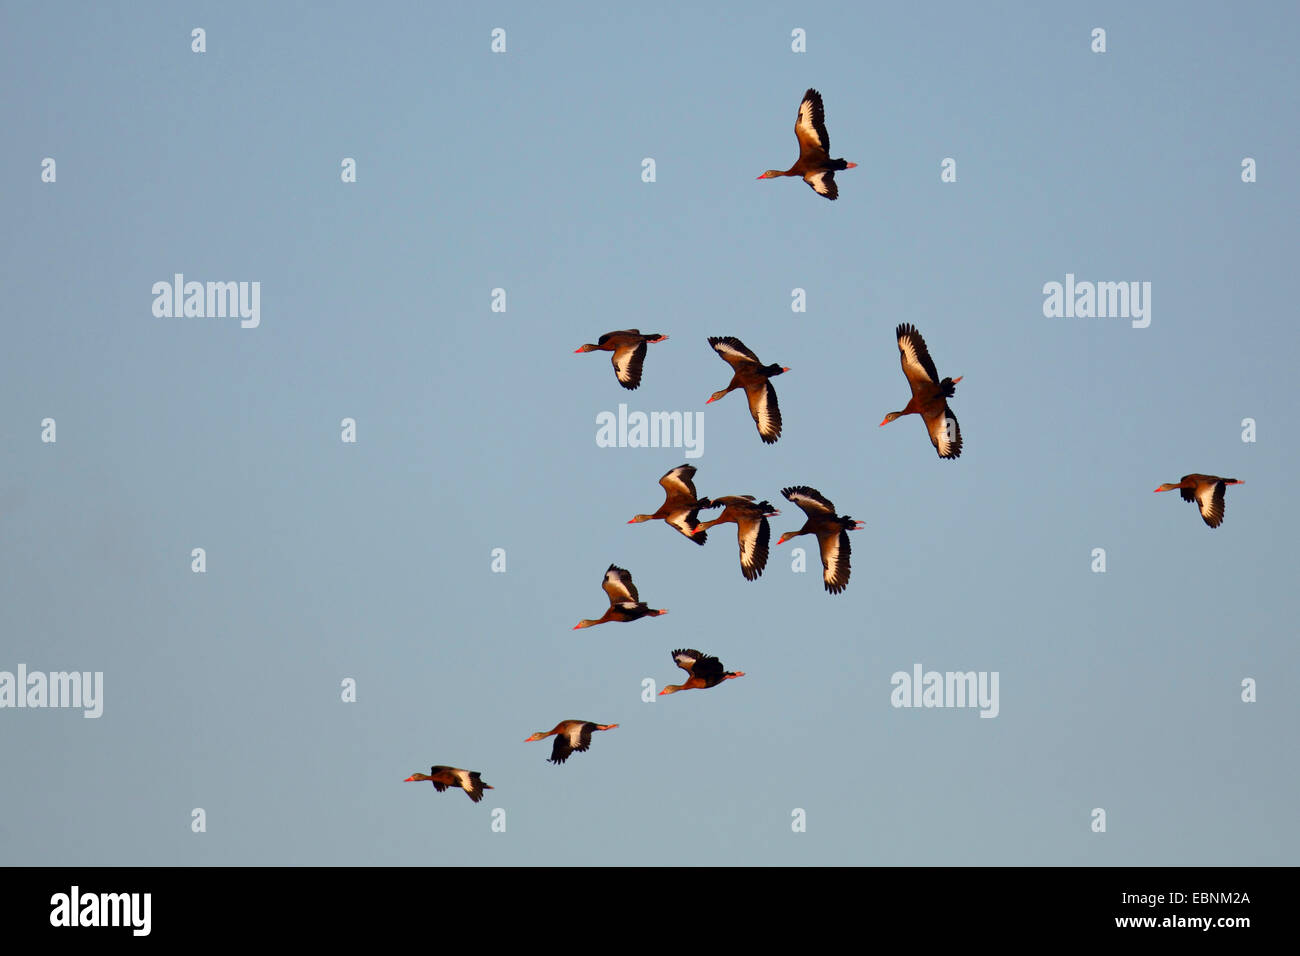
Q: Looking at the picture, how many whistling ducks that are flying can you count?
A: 12